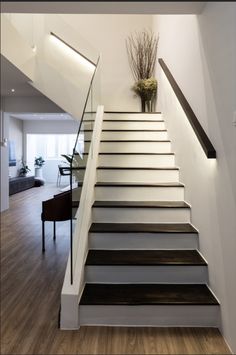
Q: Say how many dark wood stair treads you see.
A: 11